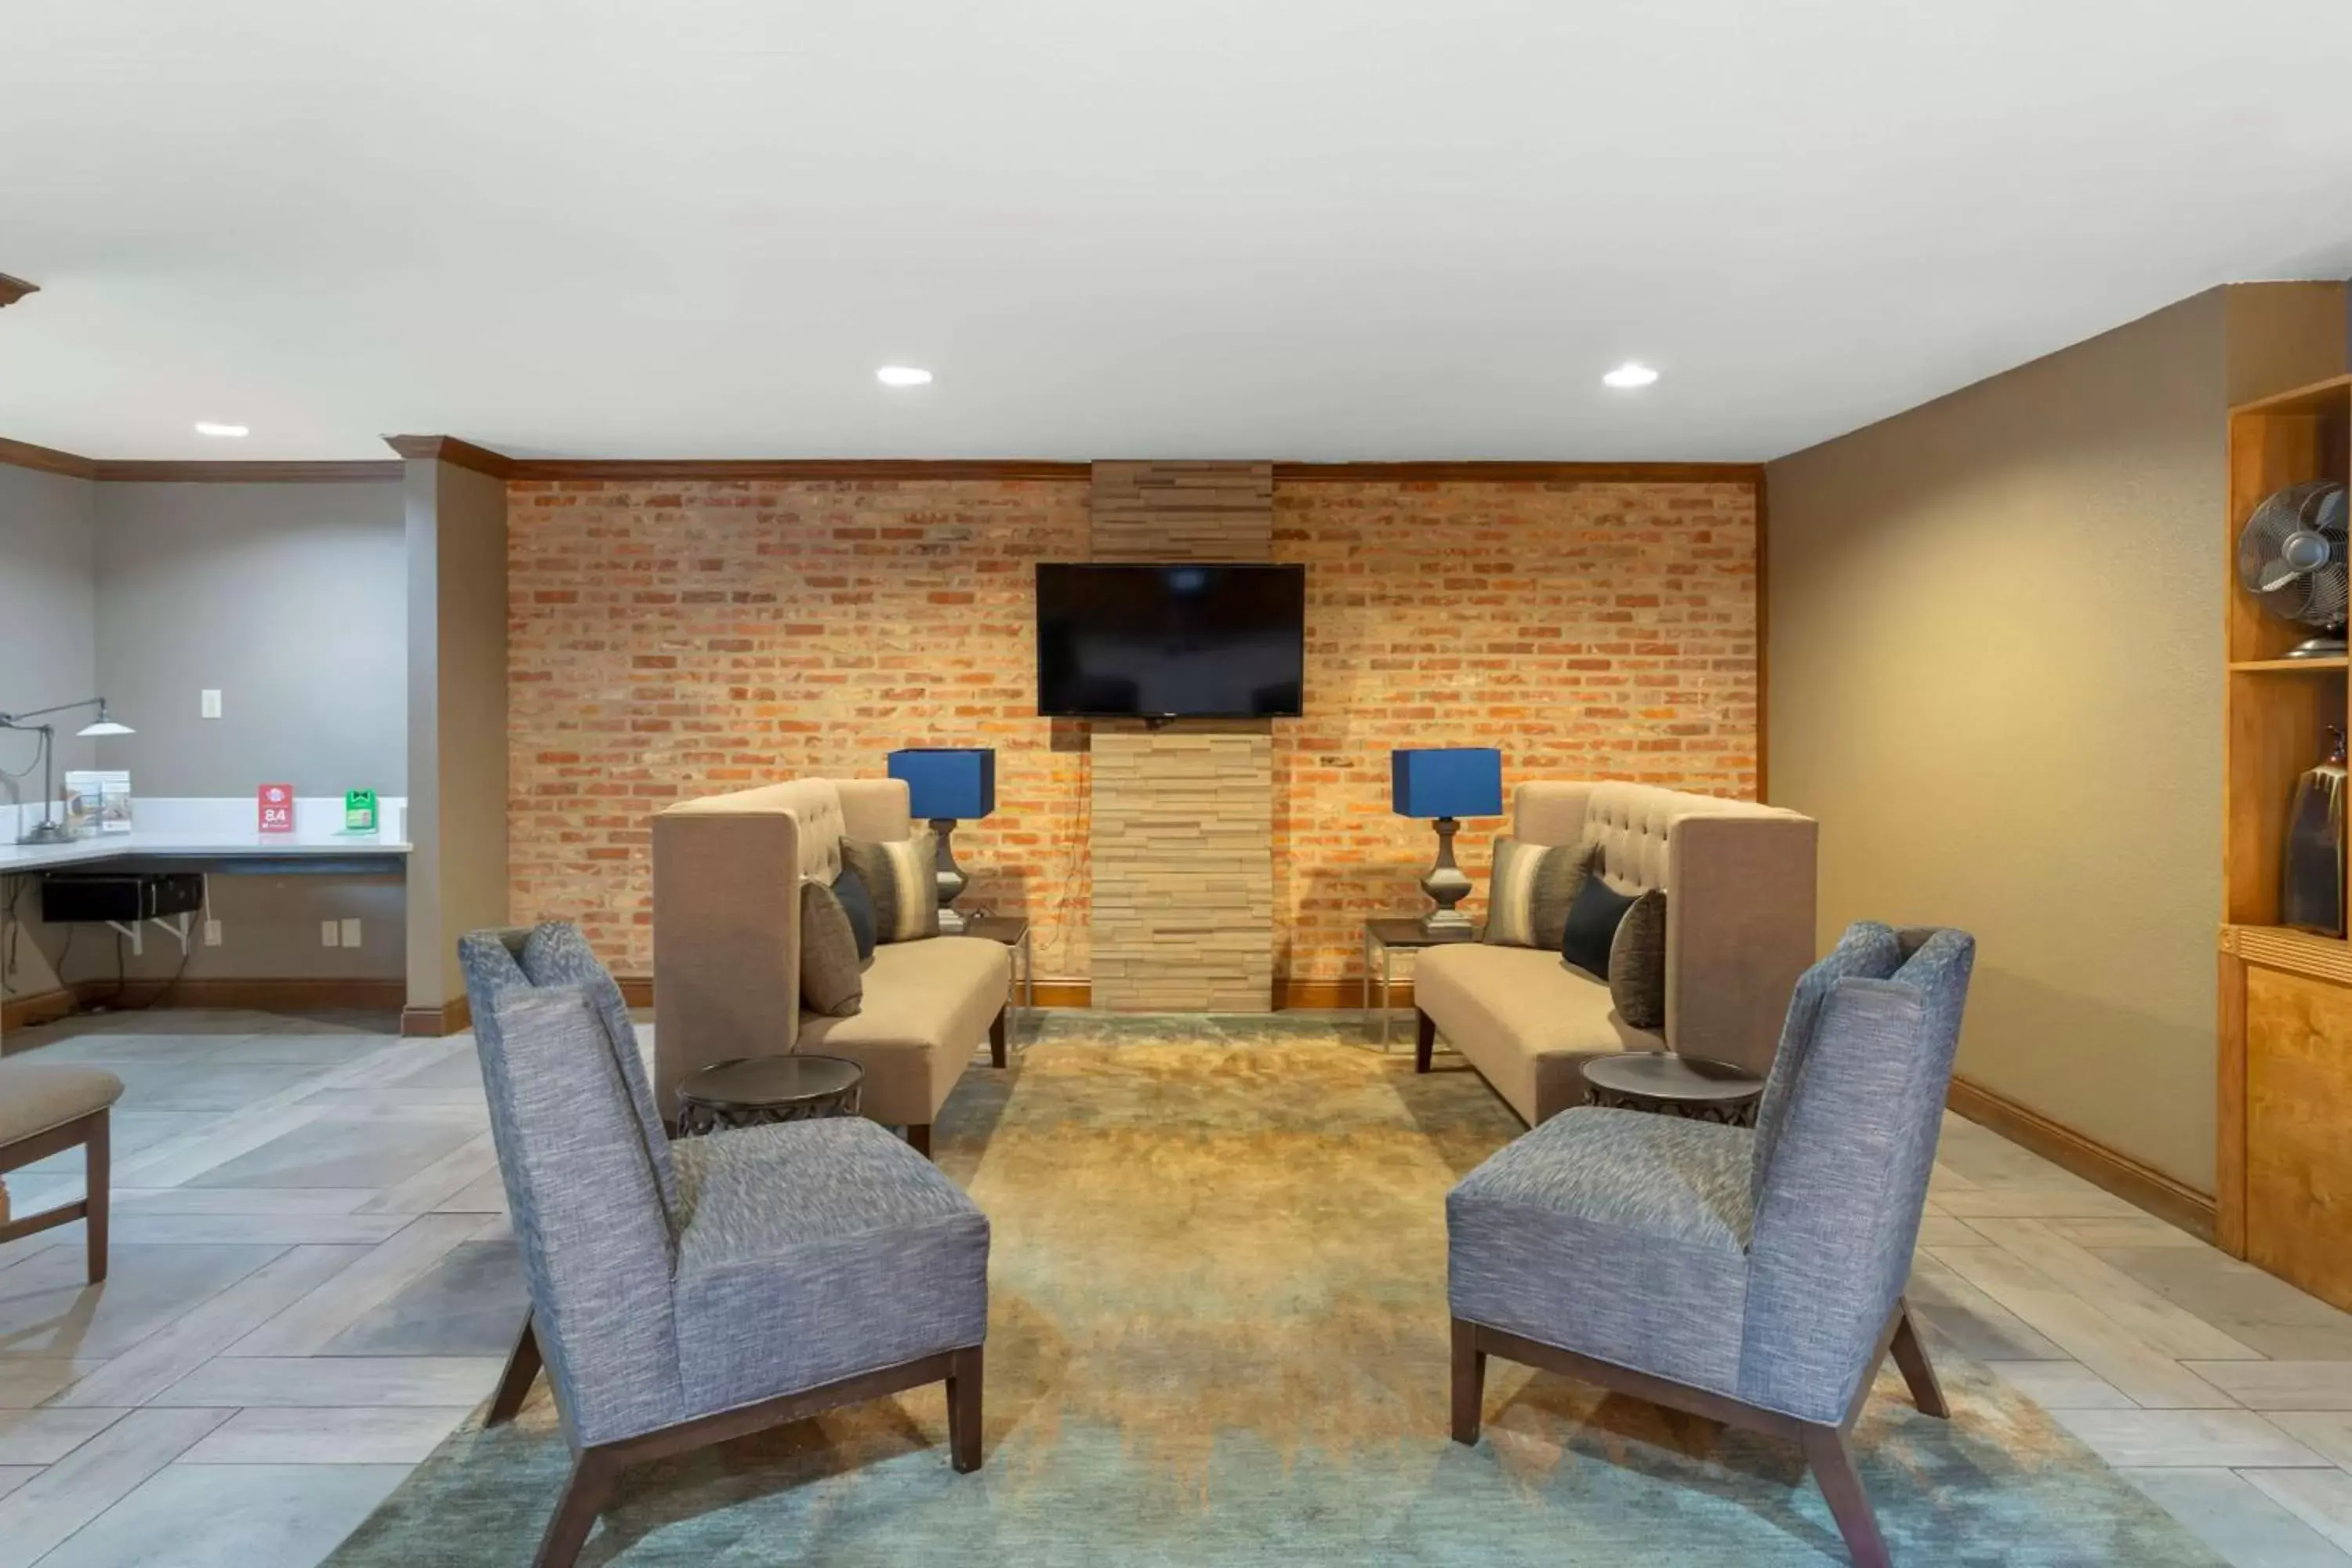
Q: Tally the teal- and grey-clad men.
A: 0